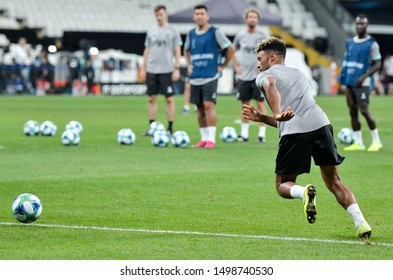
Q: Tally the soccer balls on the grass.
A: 11